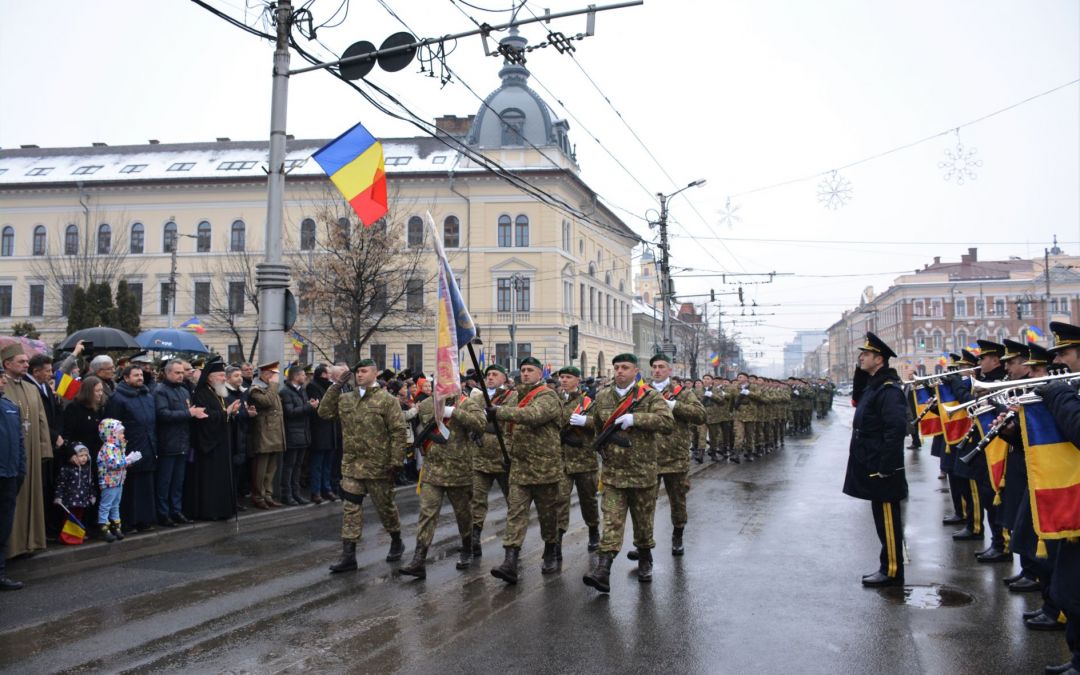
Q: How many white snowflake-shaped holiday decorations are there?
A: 3